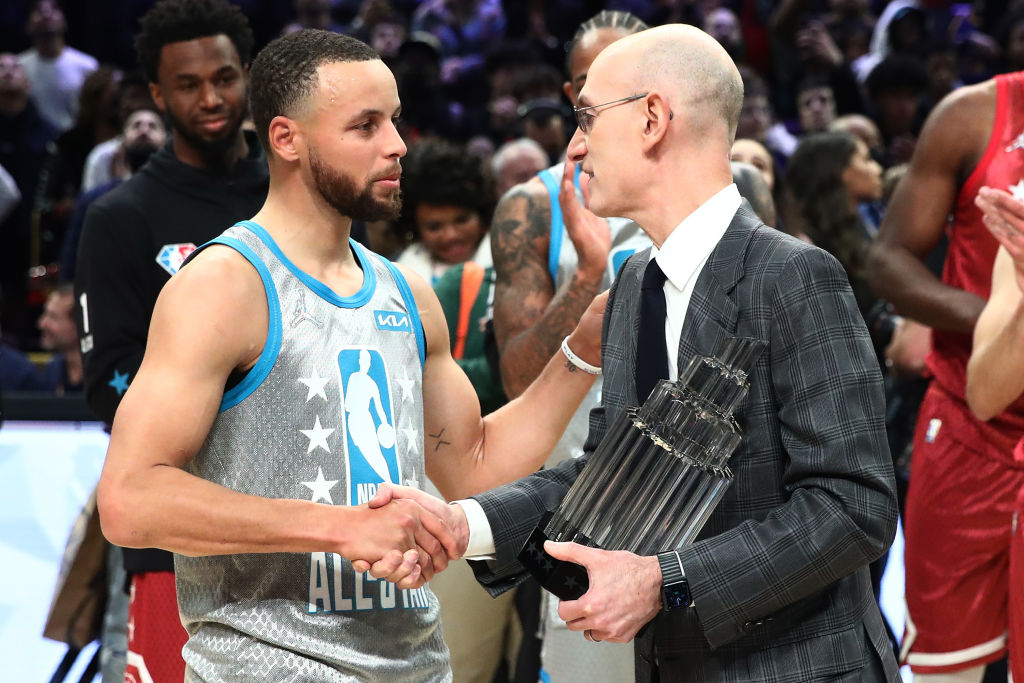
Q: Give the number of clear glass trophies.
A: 1